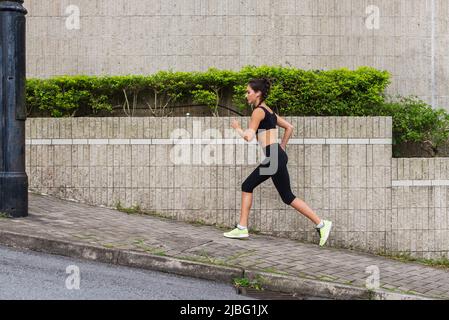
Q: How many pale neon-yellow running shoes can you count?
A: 2